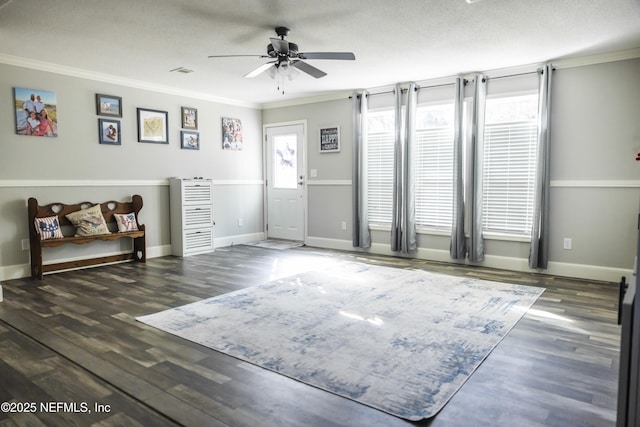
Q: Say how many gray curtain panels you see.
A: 6